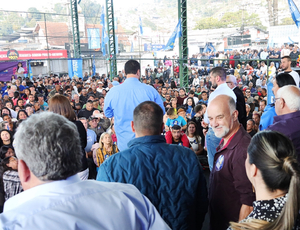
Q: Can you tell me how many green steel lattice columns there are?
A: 3